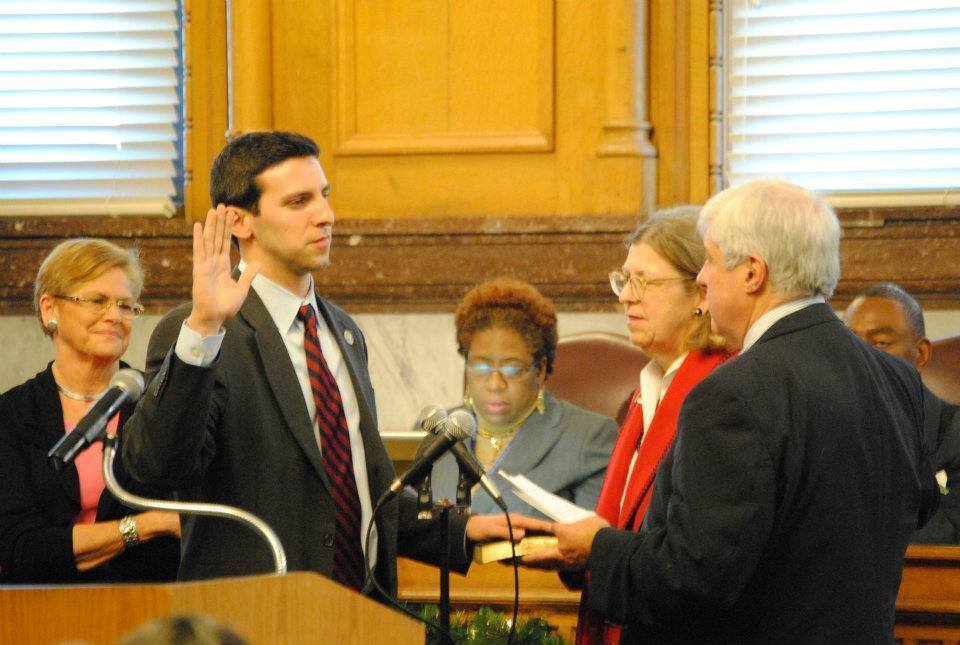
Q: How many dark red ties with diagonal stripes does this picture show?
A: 1